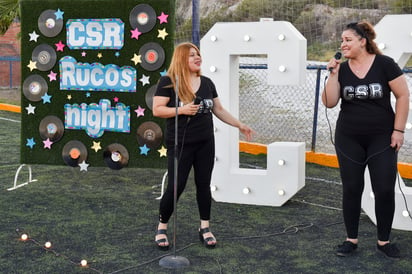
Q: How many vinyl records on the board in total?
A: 10